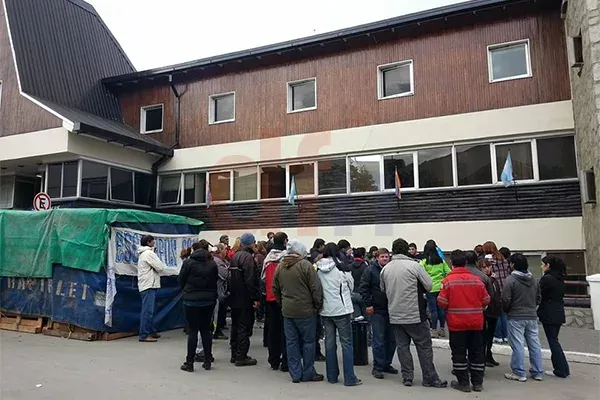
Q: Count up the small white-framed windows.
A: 5